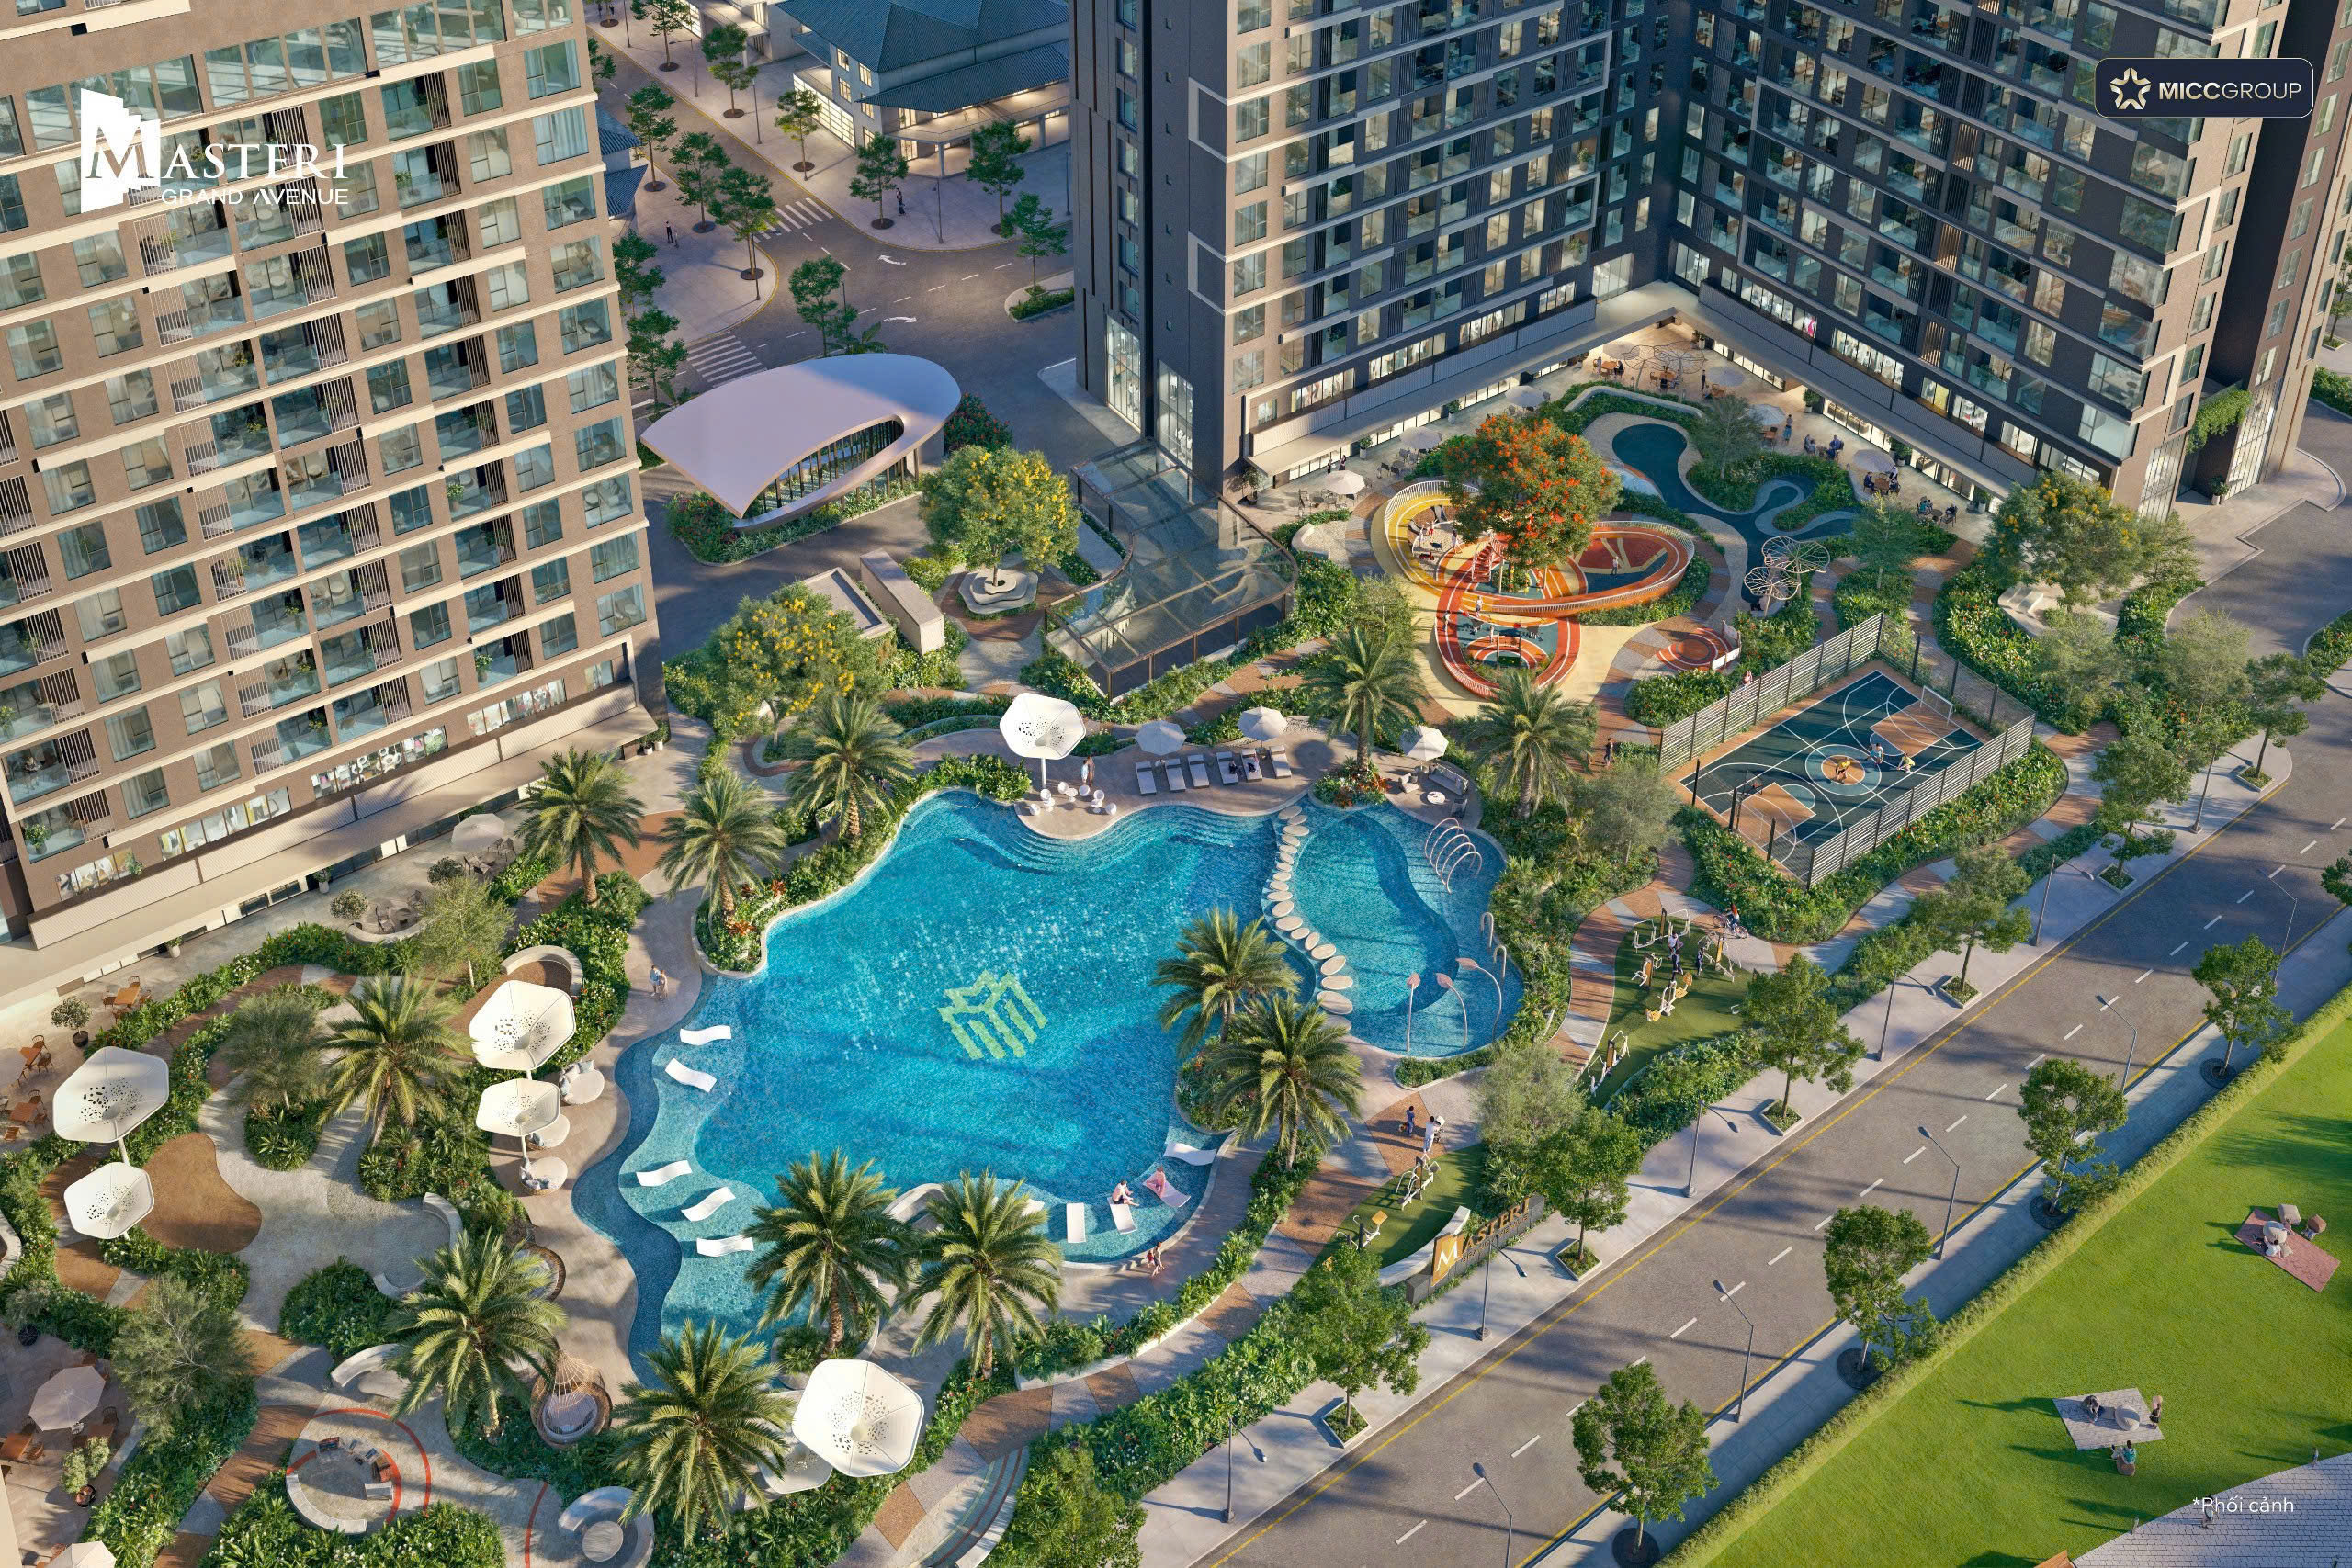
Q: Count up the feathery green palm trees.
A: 12